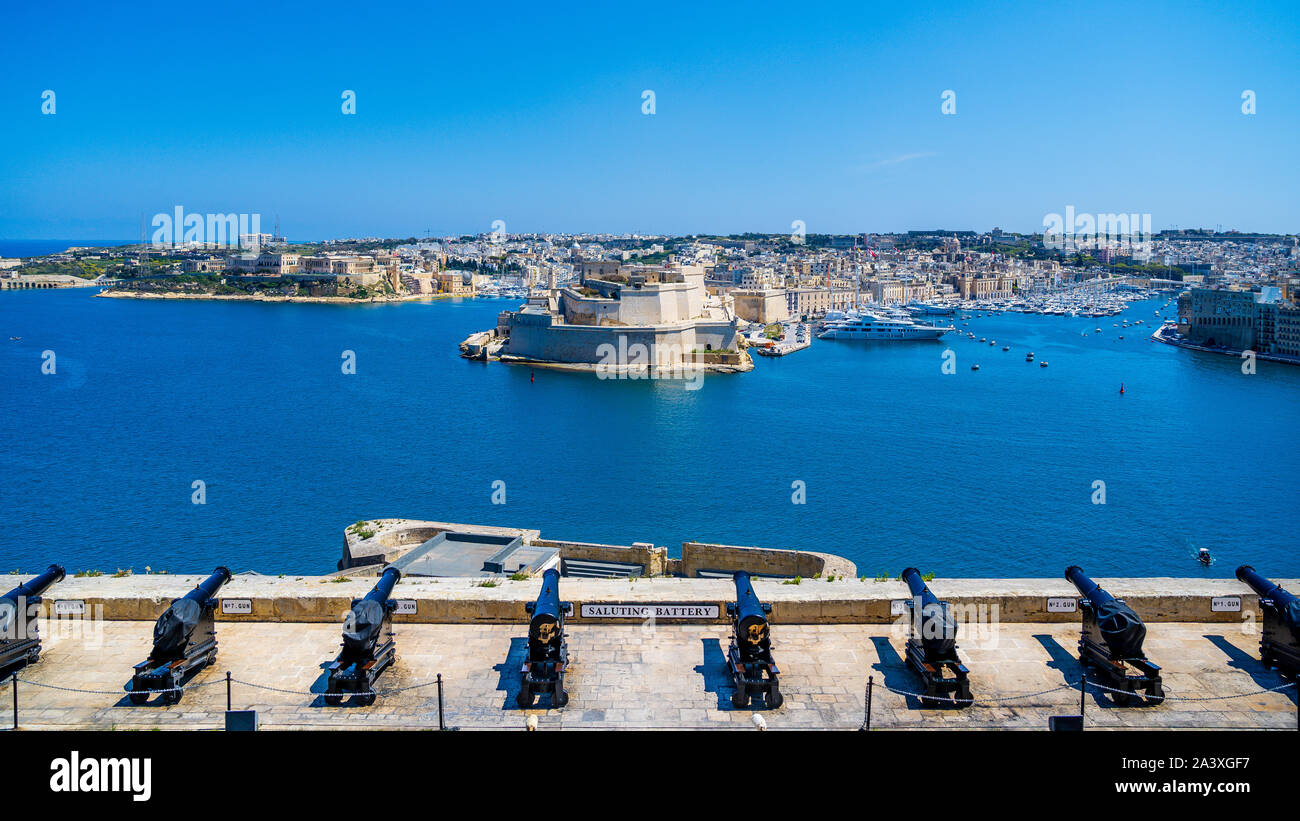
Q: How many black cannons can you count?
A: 8